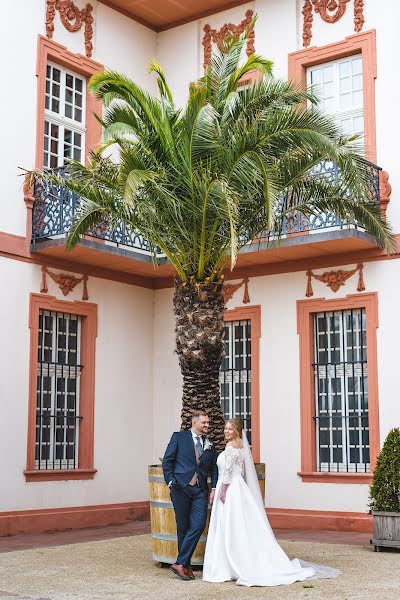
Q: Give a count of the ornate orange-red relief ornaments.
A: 6